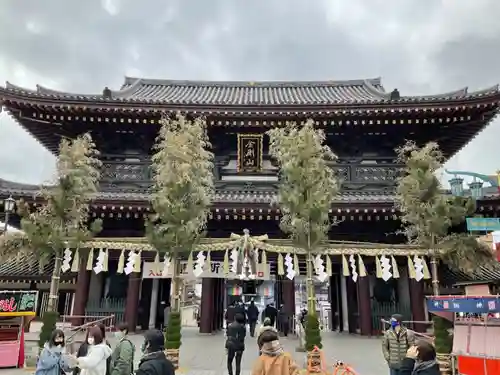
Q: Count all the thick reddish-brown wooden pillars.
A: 6